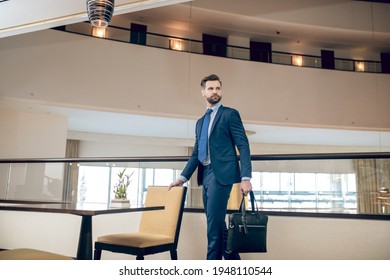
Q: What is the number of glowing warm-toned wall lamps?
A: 4